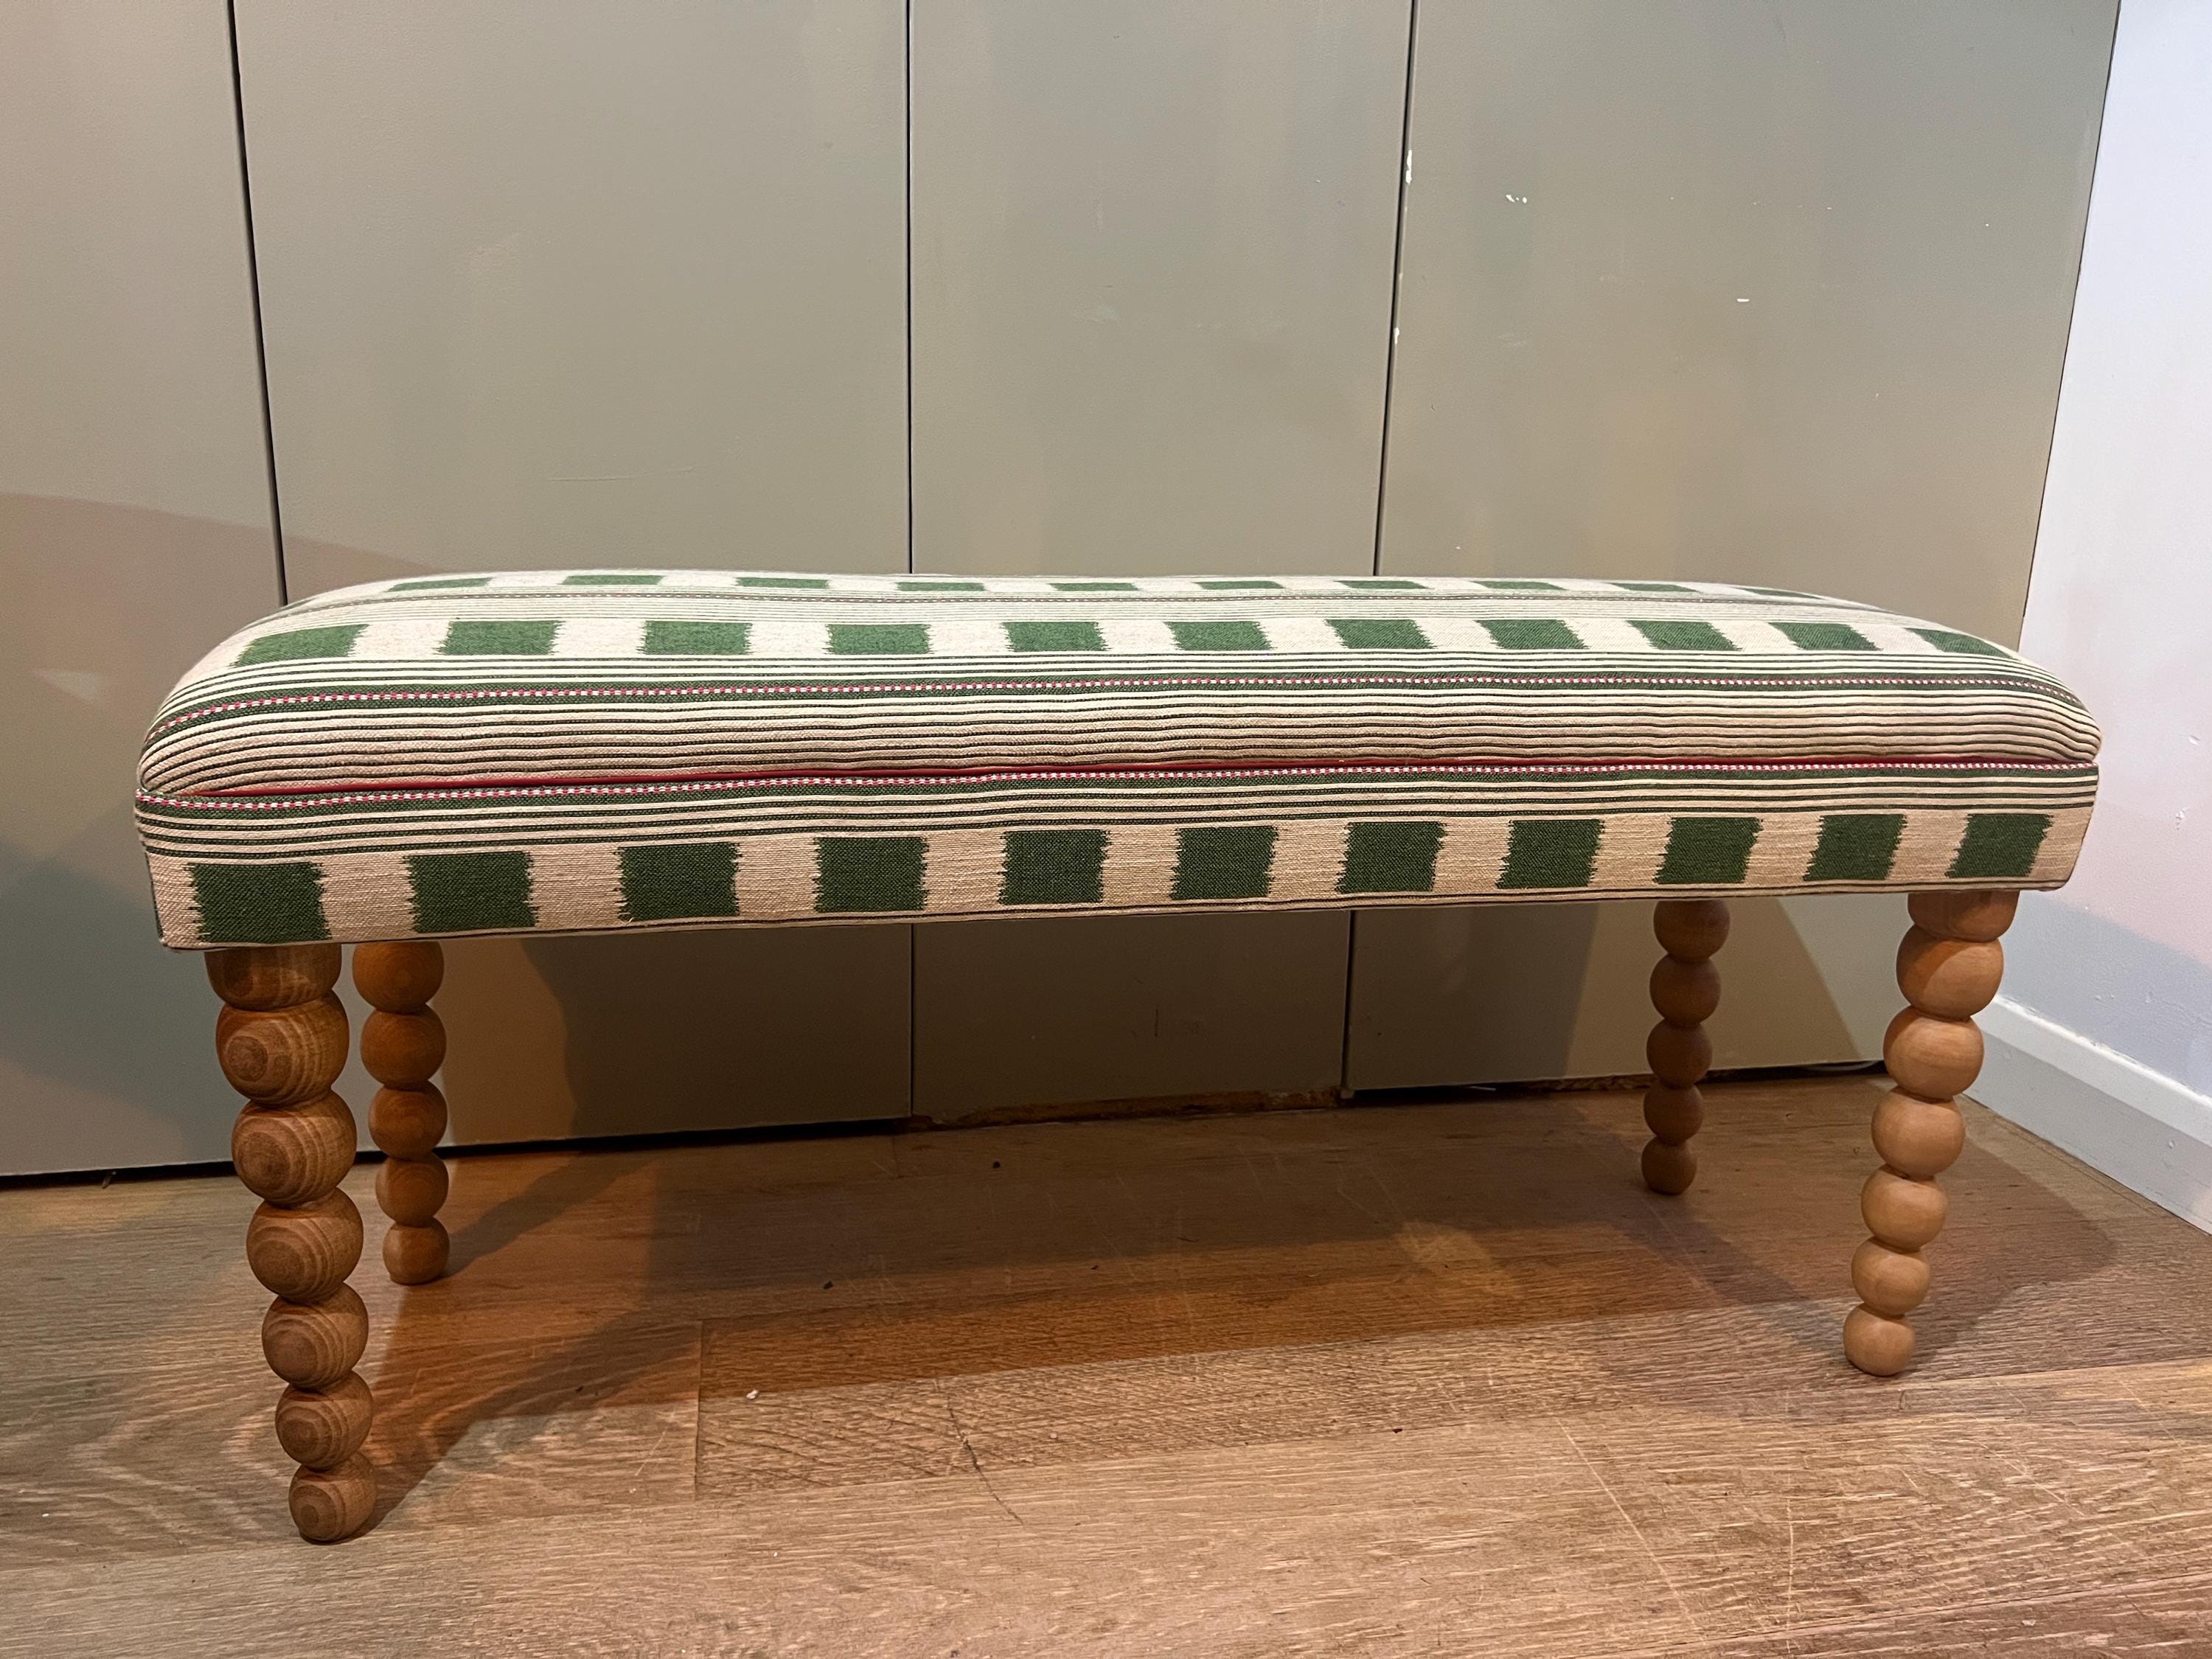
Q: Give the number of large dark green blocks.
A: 11